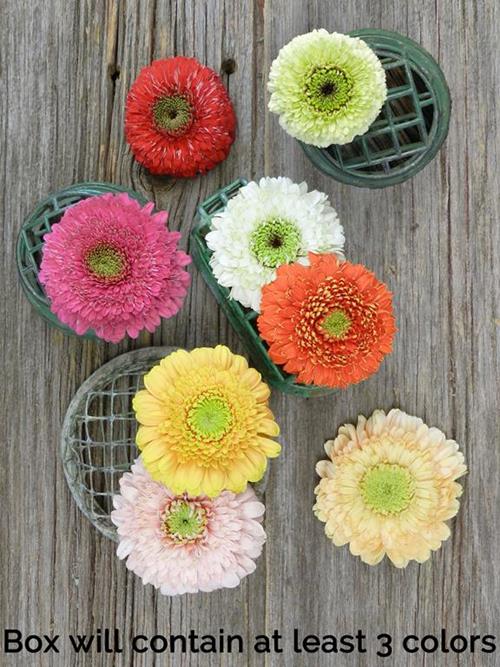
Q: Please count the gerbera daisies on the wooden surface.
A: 8